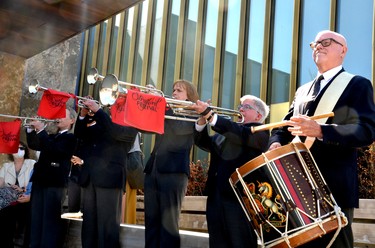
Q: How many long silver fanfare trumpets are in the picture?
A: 4